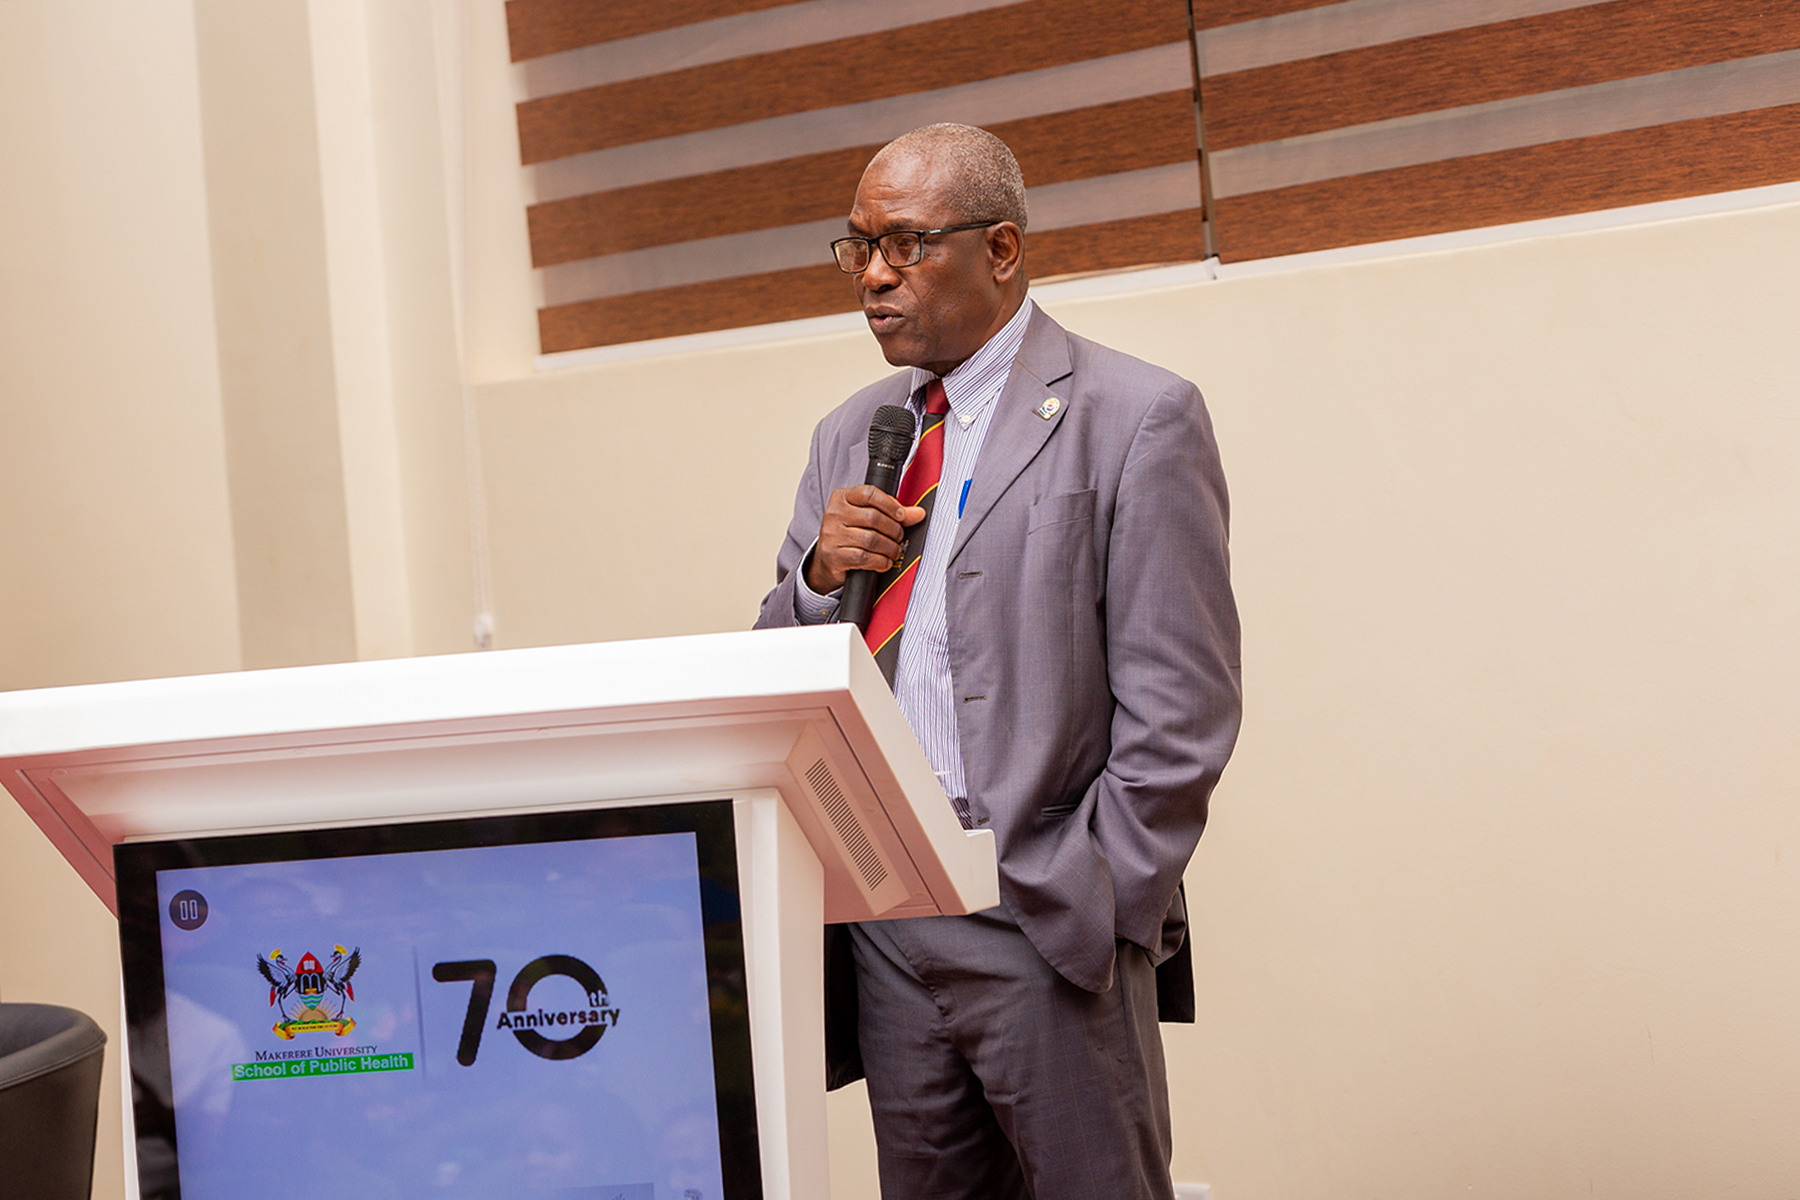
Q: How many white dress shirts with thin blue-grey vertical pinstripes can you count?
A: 1